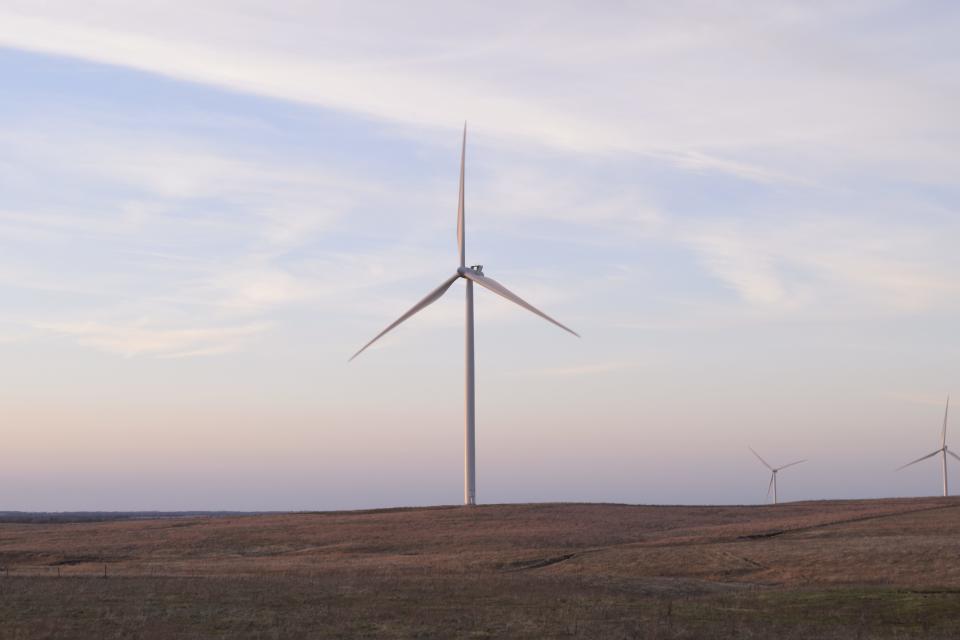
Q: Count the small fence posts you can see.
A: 3